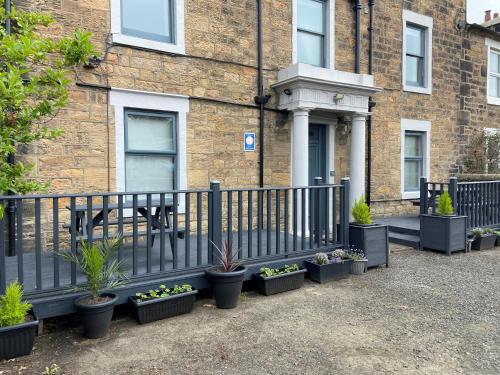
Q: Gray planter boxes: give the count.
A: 2